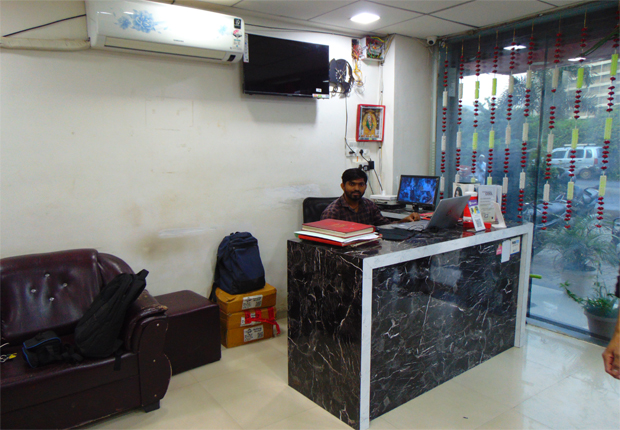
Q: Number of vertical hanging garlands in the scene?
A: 9